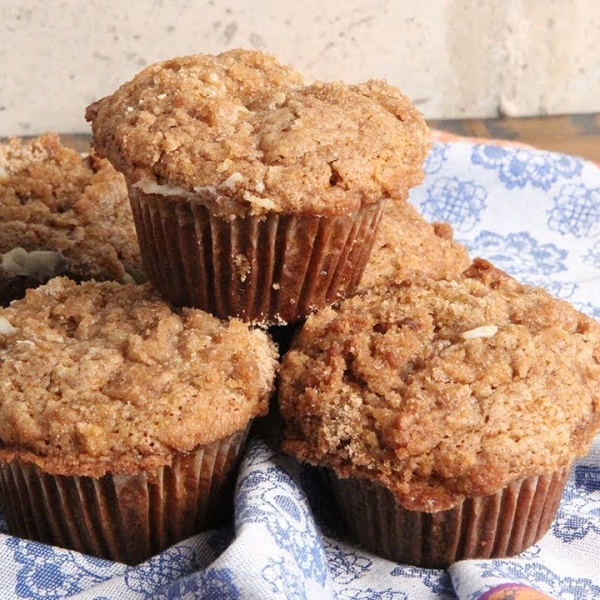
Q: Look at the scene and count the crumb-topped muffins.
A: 5